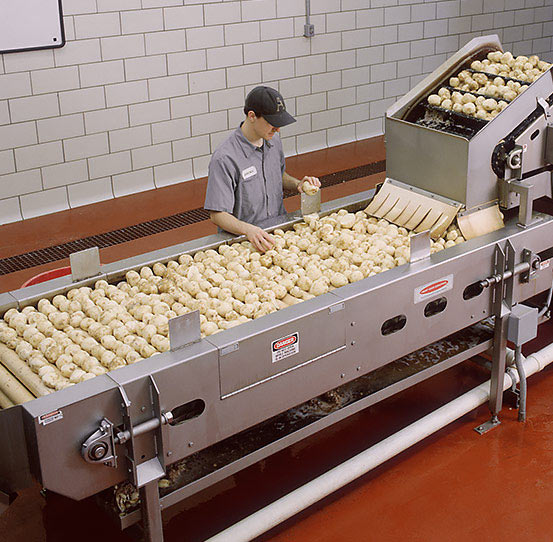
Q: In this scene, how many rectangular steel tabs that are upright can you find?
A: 4